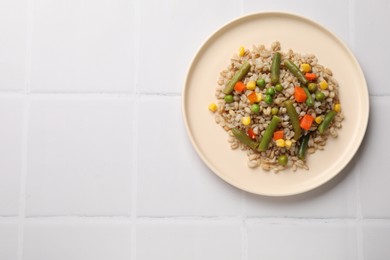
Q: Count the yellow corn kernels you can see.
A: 11